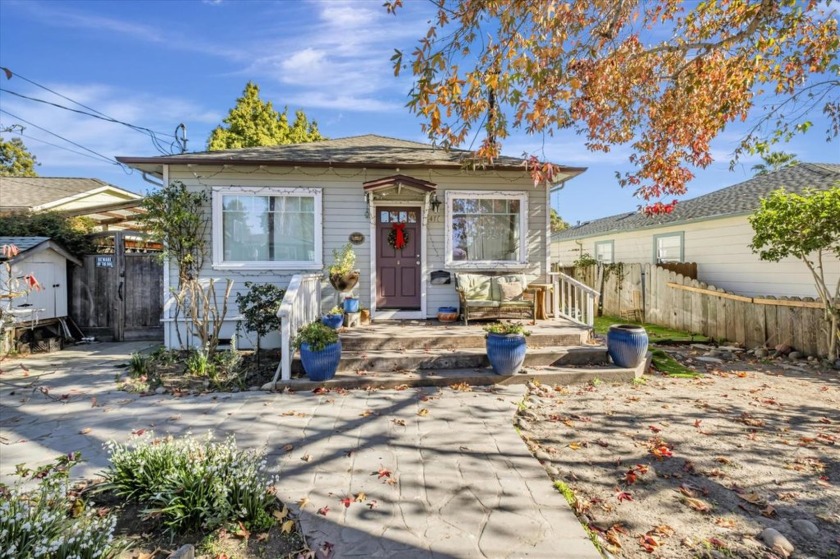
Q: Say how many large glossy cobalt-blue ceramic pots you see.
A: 3